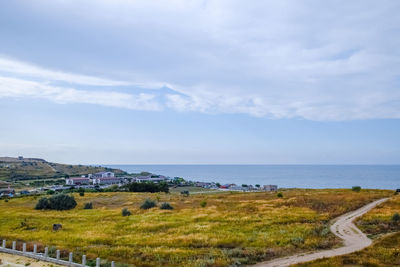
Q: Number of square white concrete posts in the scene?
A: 10